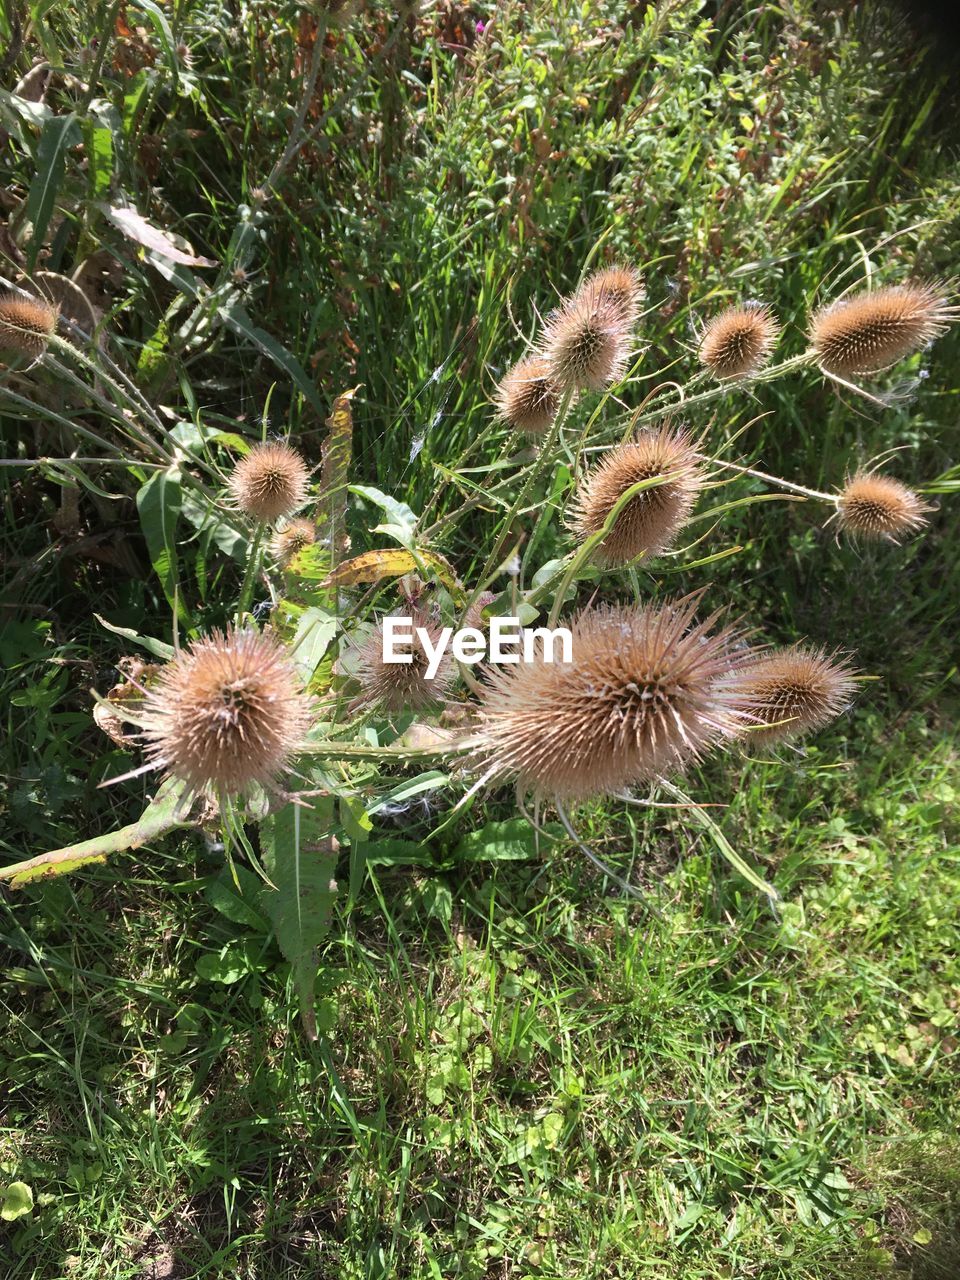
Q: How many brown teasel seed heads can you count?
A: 14